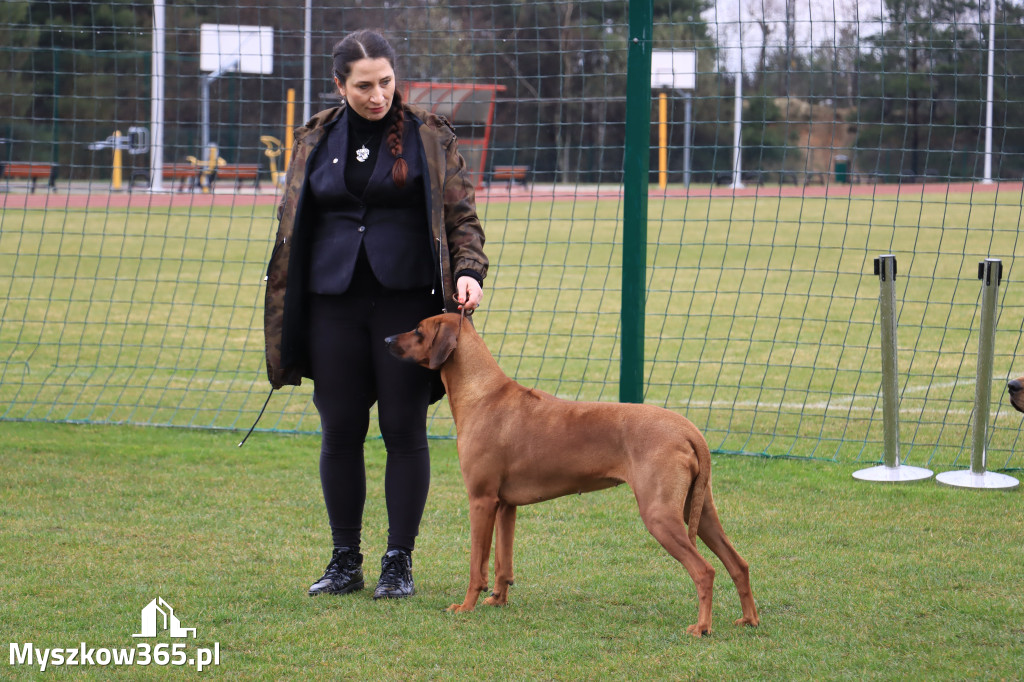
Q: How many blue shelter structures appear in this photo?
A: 0